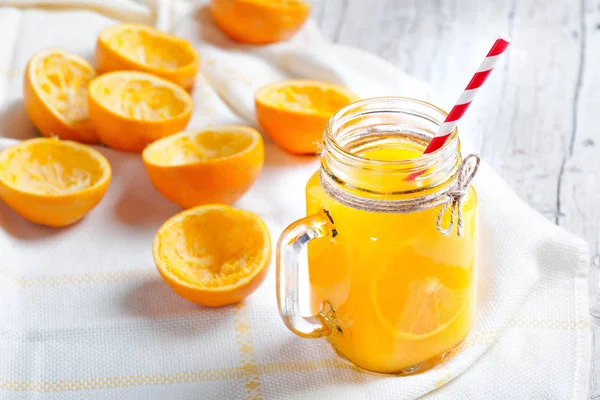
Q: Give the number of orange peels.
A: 8